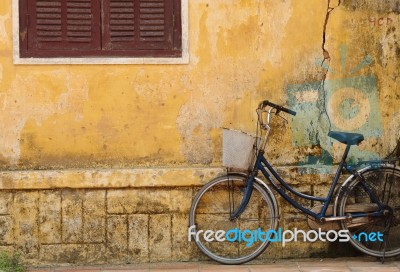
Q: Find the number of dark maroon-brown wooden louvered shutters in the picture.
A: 2